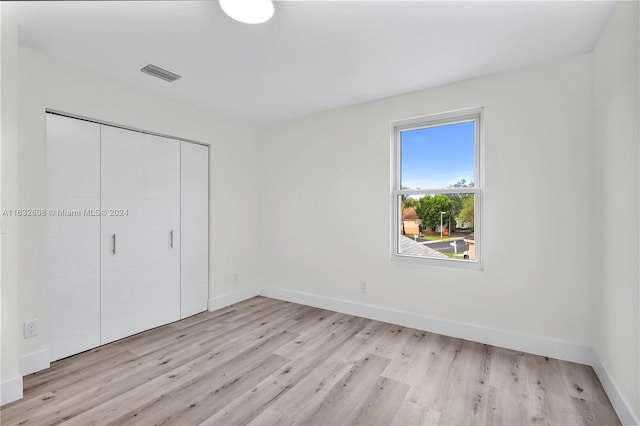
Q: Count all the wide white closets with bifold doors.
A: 1